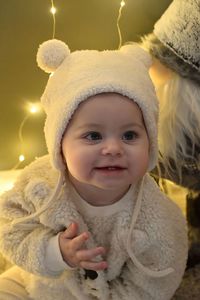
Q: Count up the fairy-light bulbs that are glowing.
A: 4